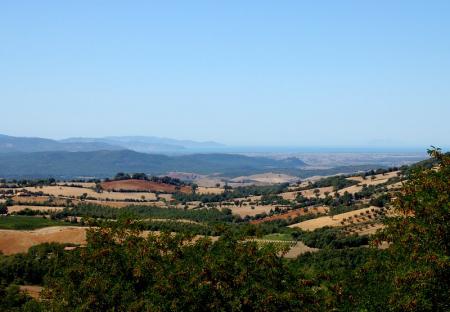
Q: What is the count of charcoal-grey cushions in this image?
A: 0